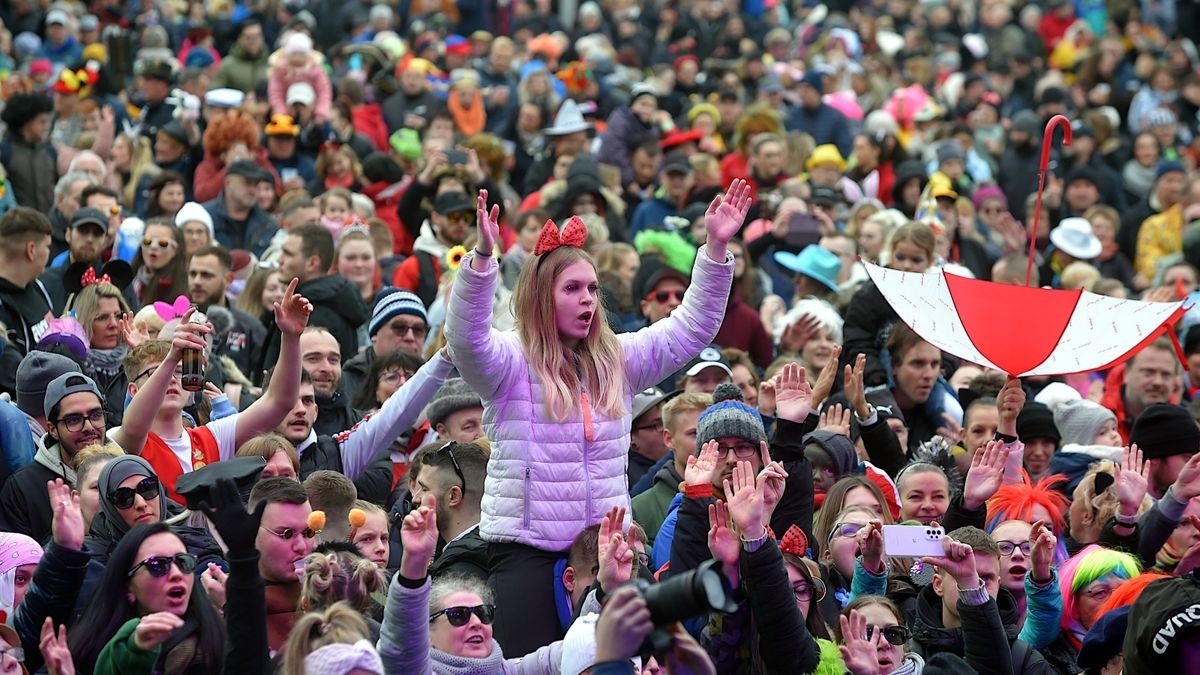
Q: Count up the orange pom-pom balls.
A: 2